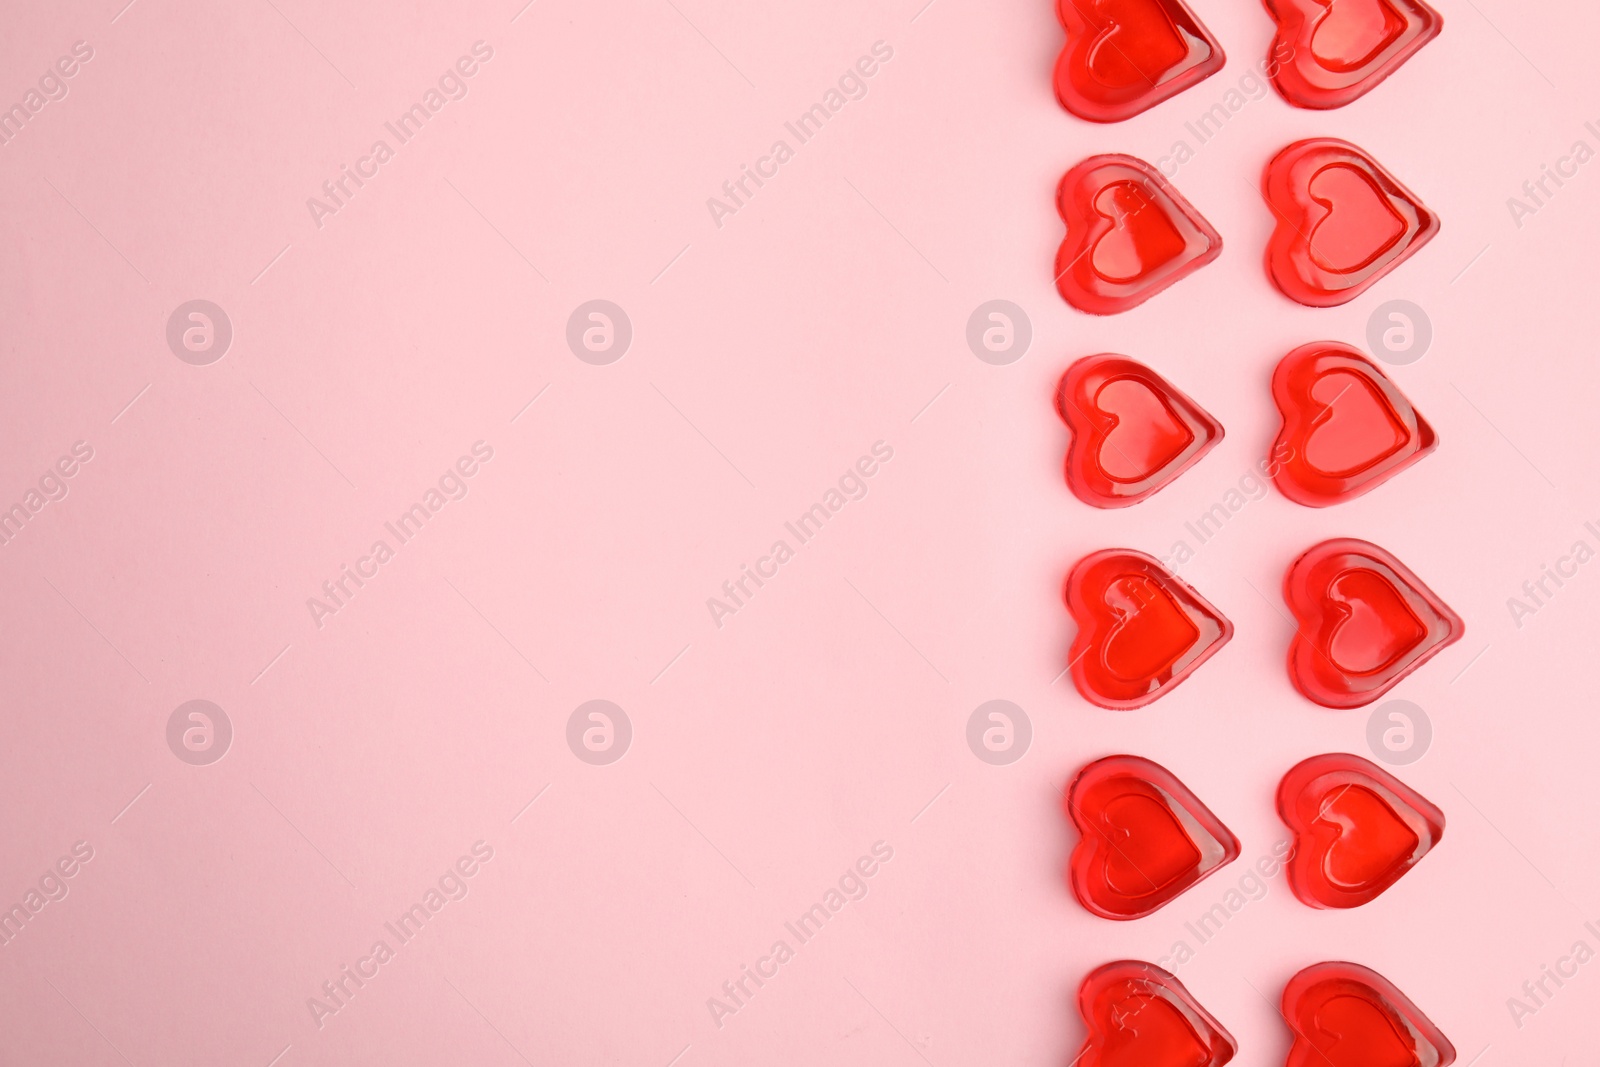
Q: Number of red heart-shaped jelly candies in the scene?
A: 12